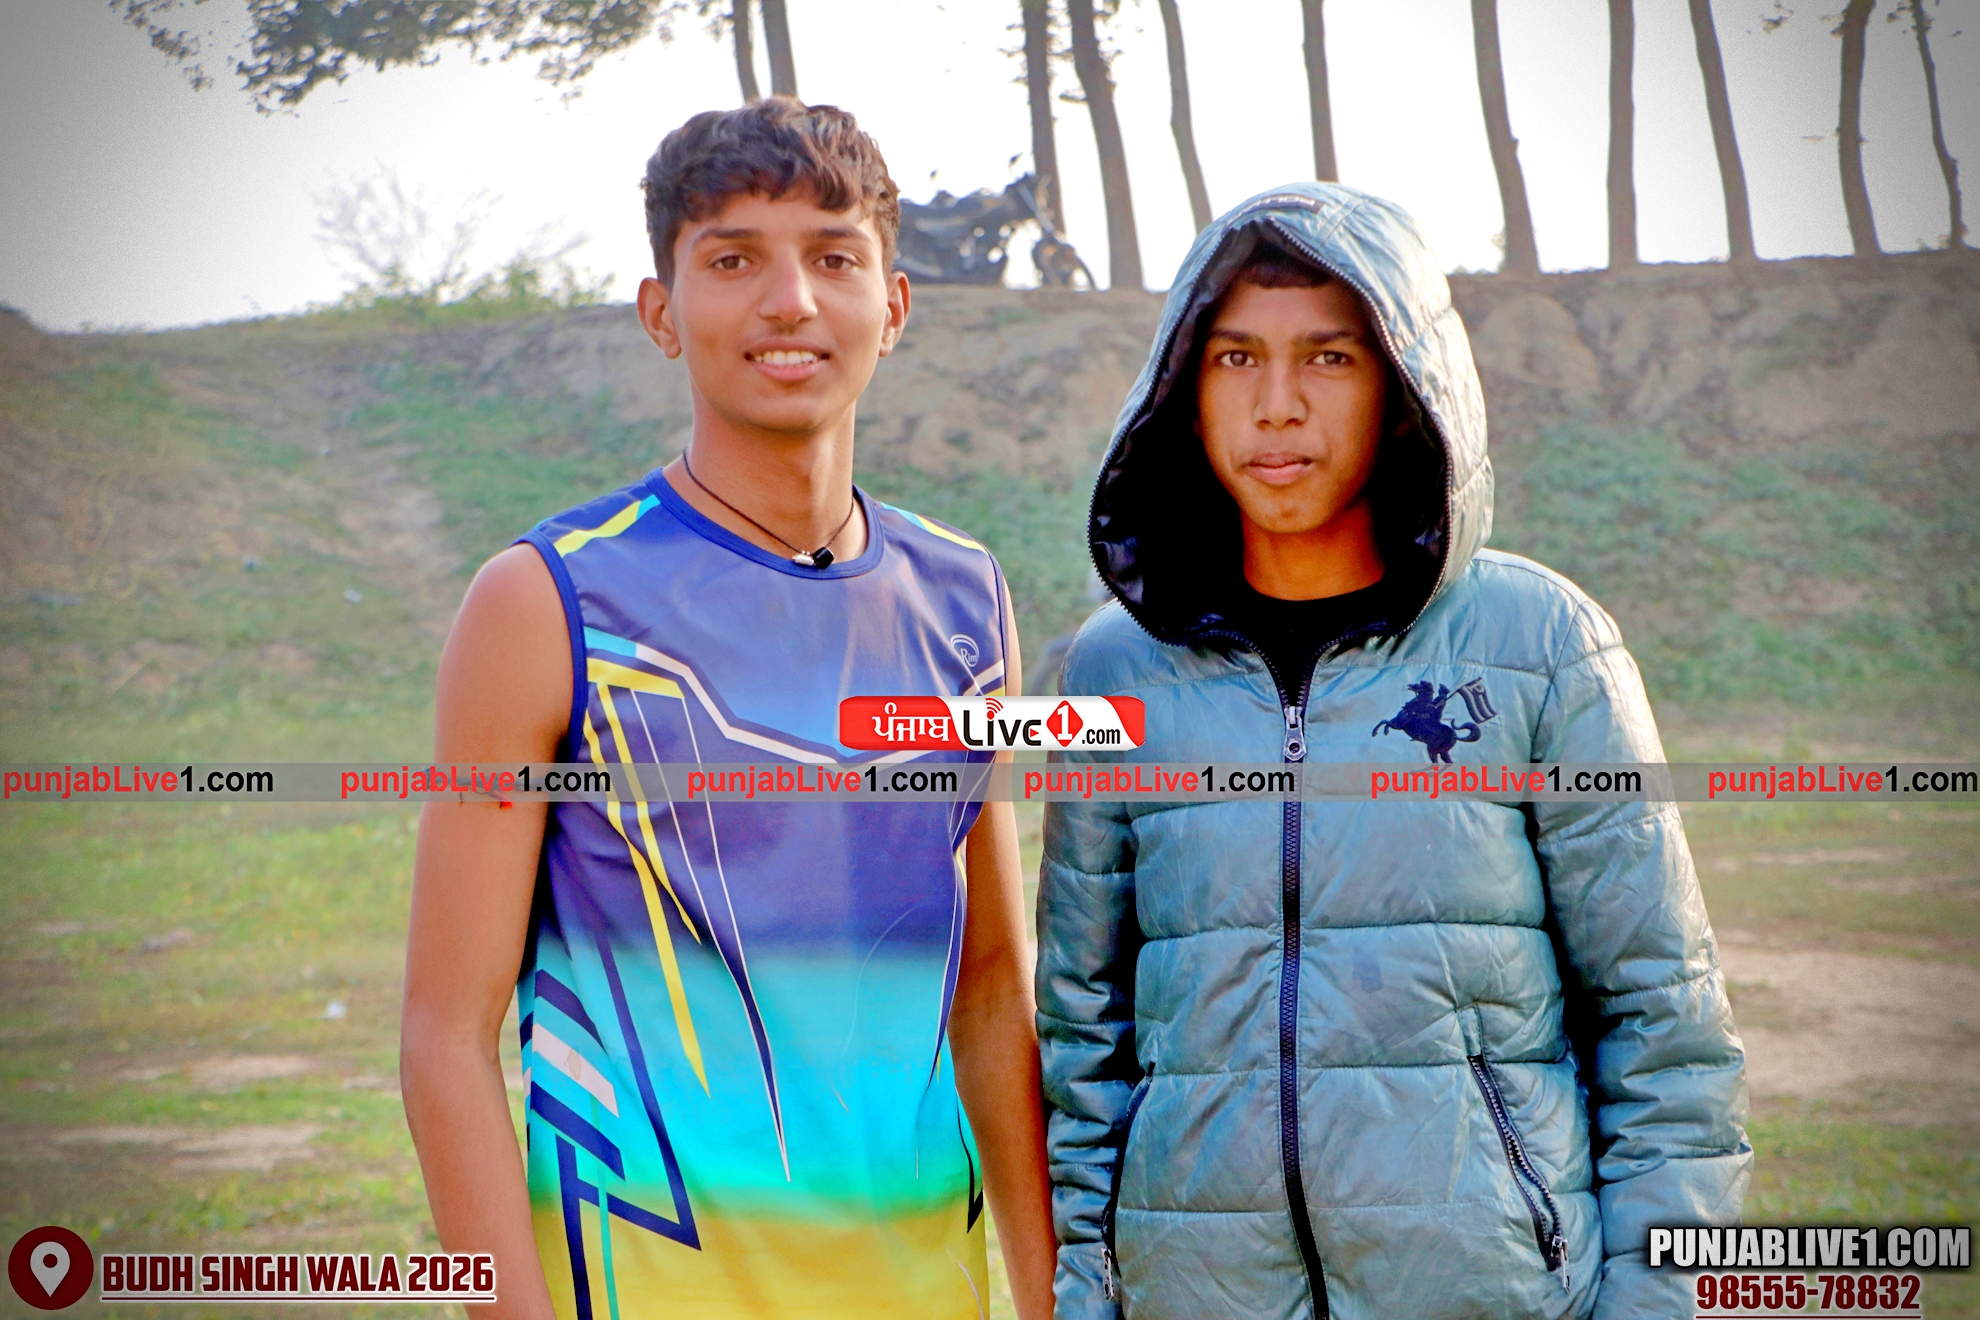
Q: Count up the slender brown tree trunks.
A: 11